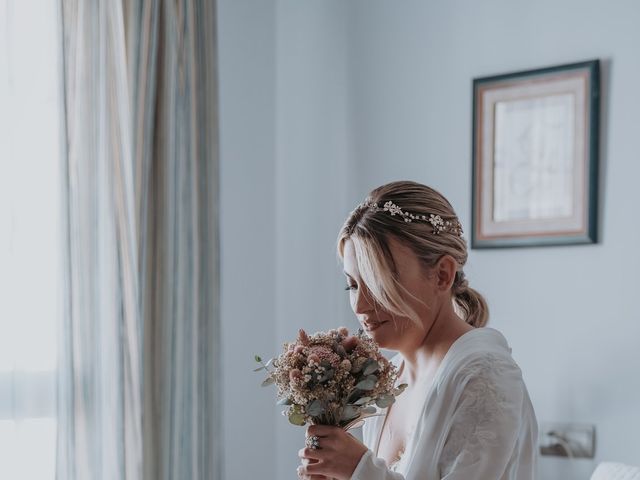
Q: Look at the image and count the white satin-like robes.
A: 1